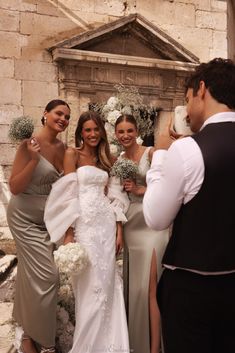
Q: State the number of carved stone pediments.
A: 1